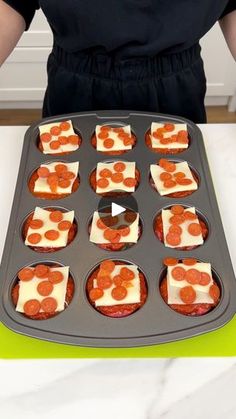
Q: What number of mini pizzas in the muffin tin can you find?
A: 12